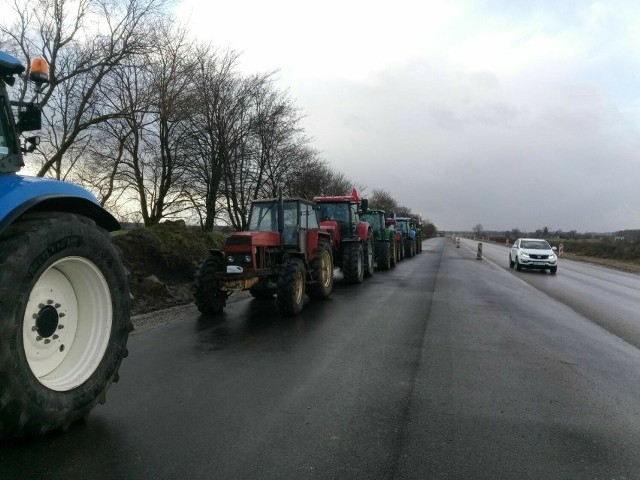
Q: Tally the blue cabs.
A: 2